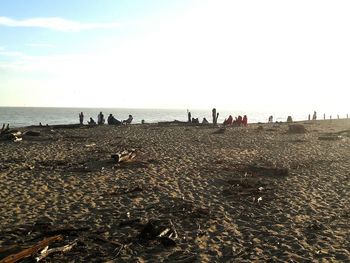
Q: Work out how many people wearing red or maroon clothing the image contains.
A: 3